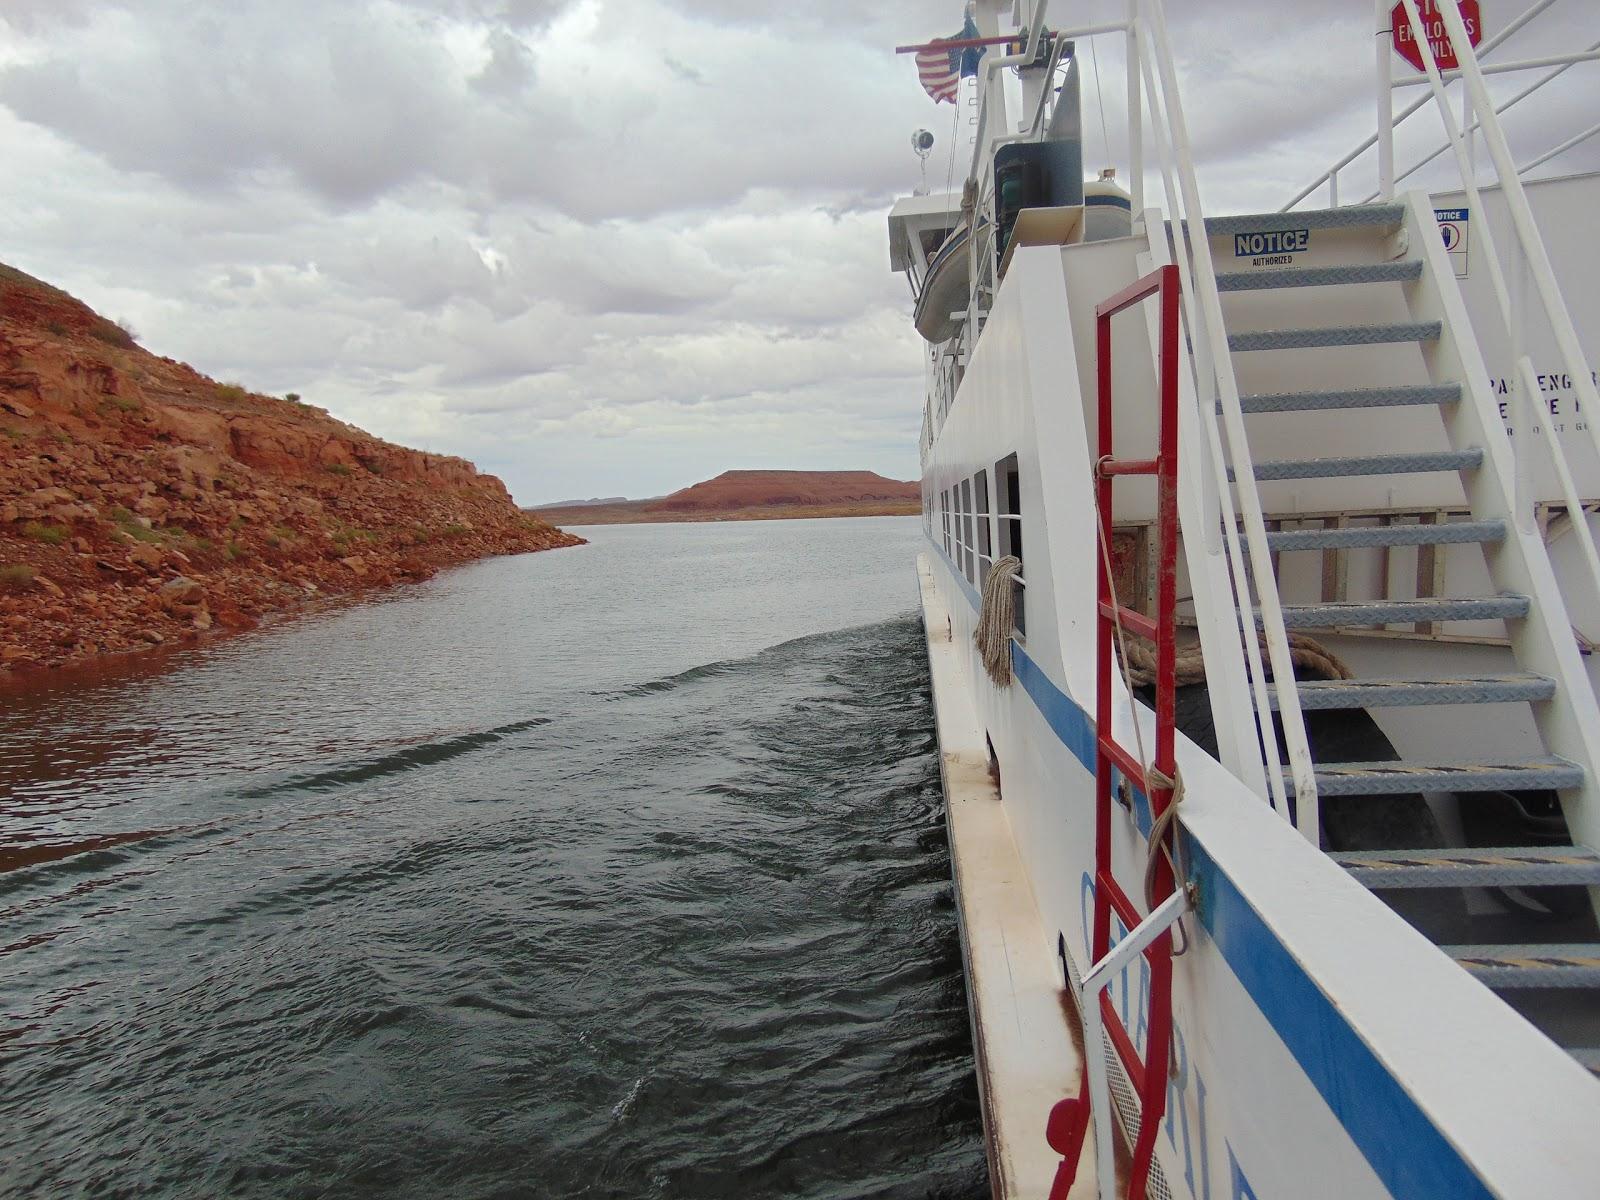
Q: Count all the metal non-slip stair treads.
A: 12